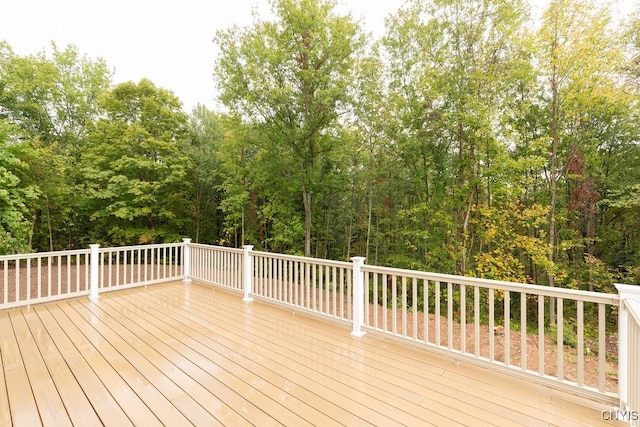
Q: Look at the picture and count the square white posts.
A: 5